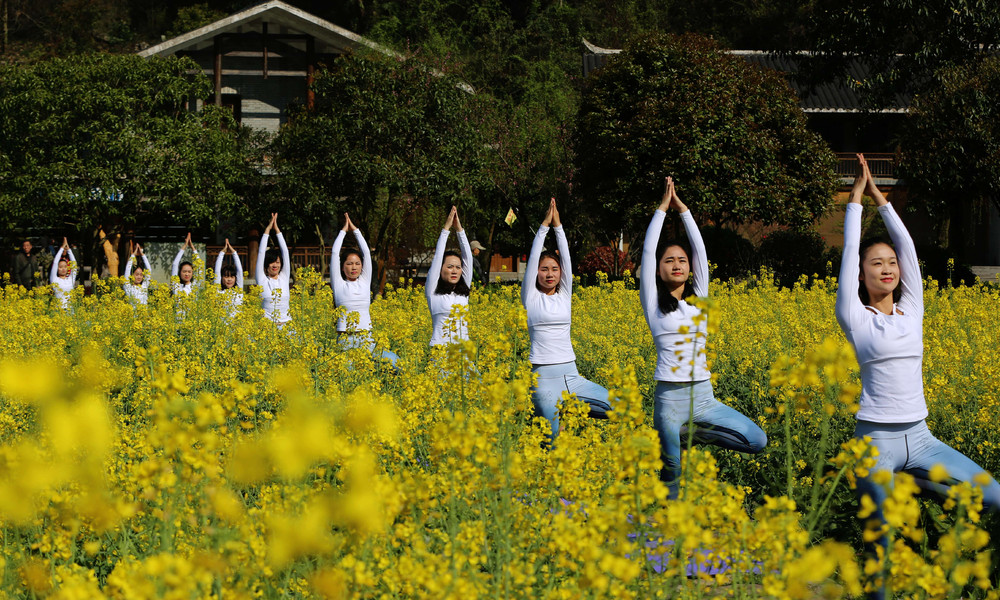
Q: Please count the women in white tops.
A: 10